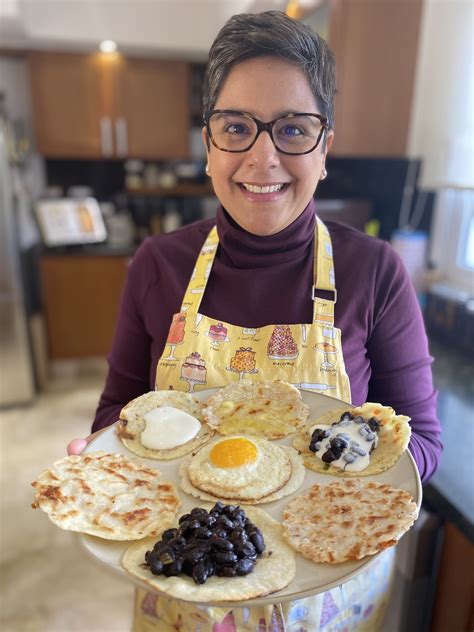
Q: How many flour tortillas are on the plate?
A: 7